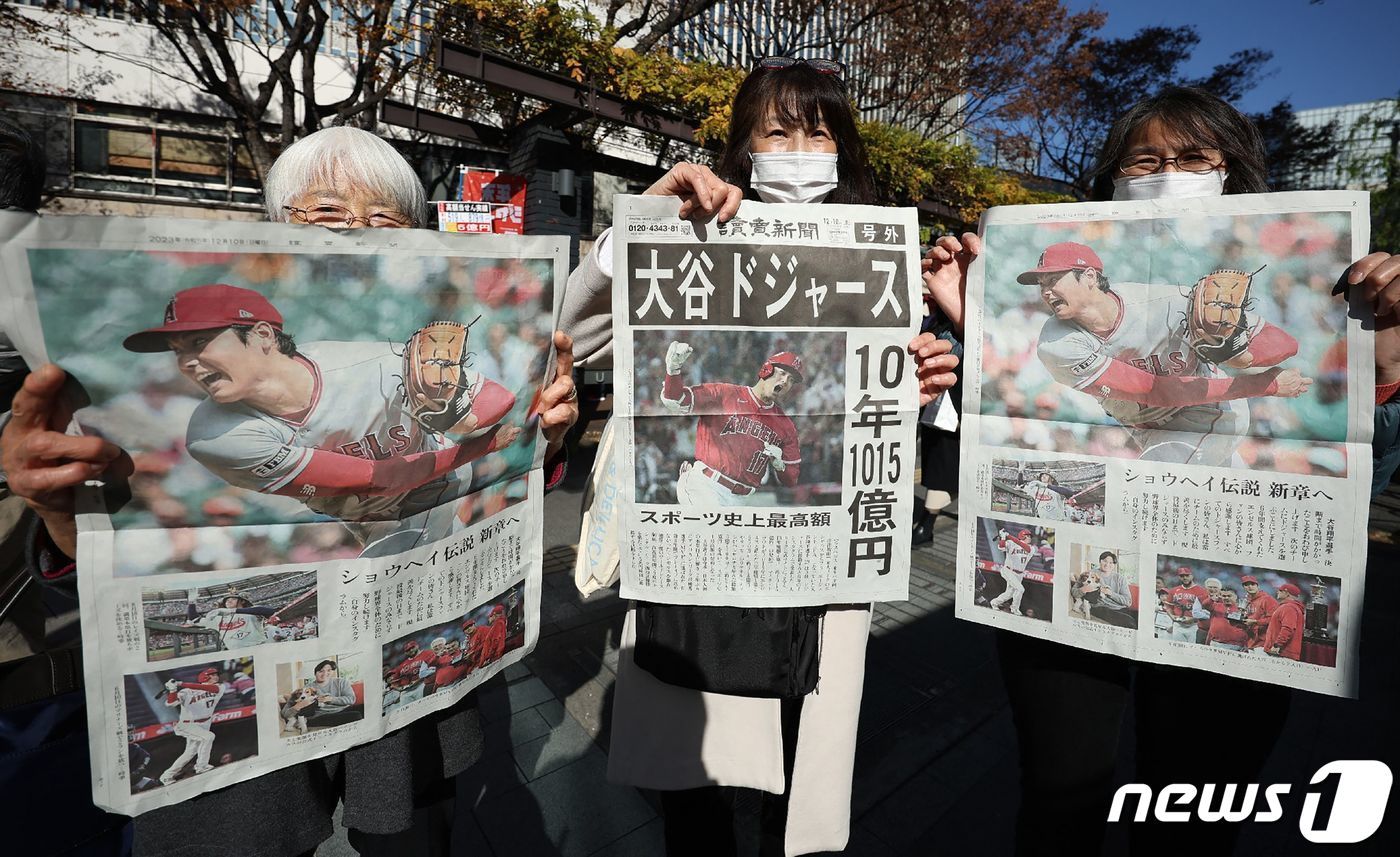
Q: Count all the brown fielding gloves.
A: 2